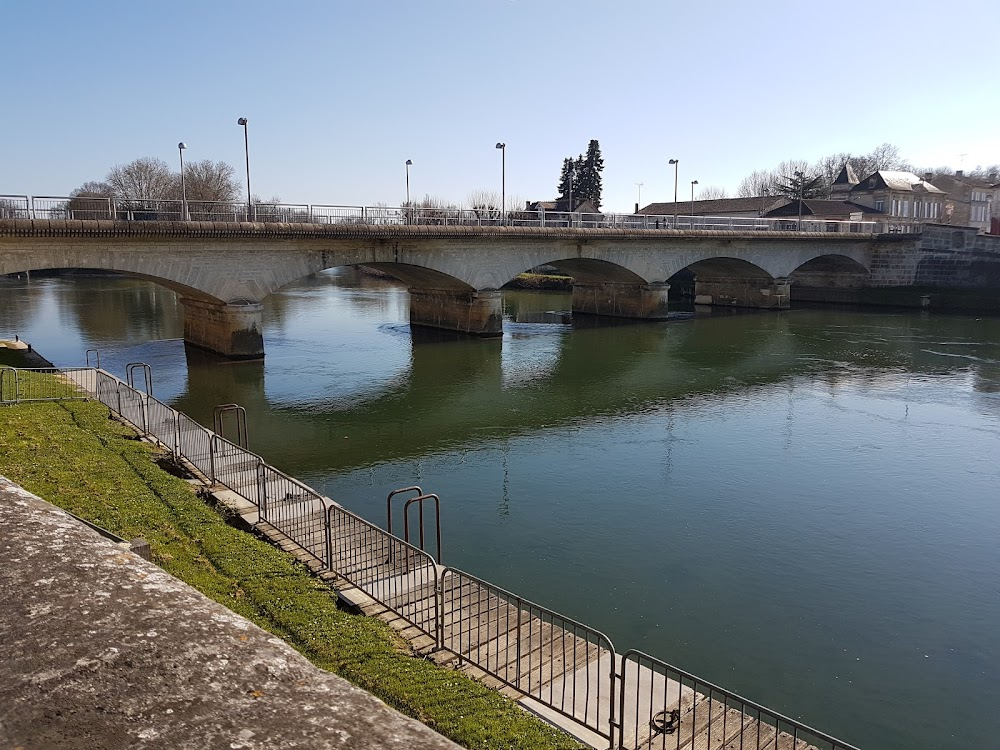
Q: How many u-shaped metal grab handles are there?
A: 7